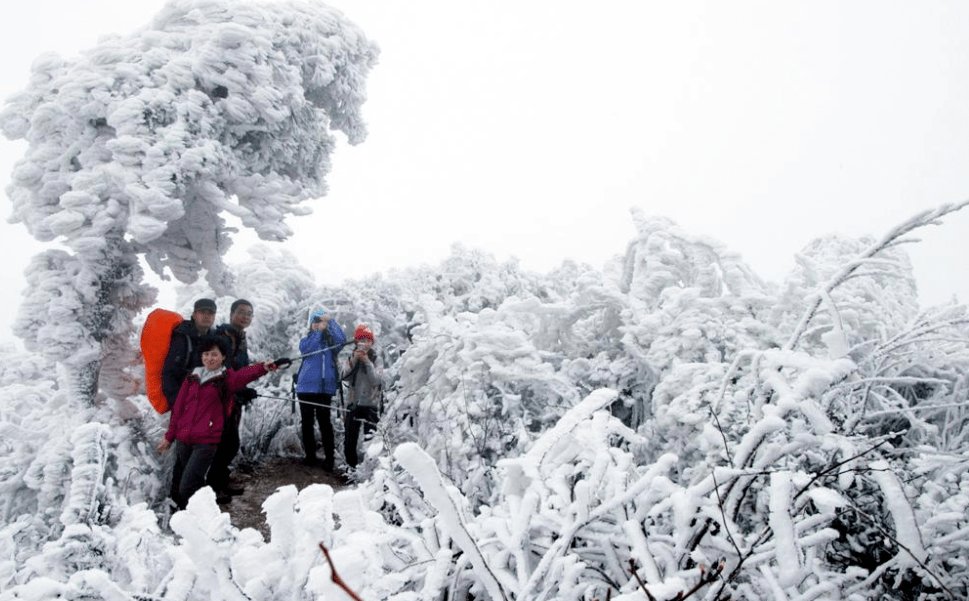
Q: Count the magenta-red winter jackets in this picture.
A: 1